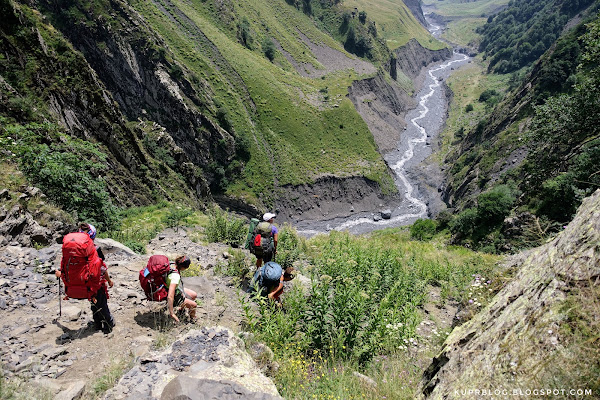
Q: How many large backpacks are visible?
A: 4